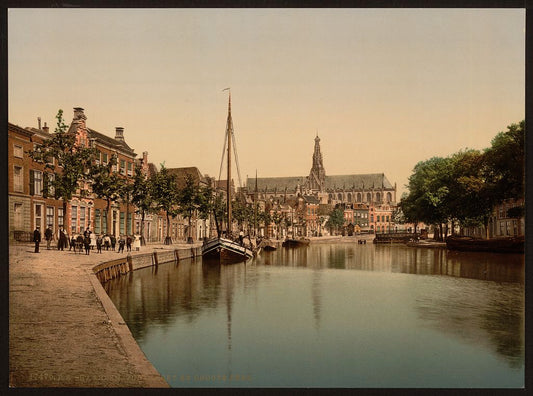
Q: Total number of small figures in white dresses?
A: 2